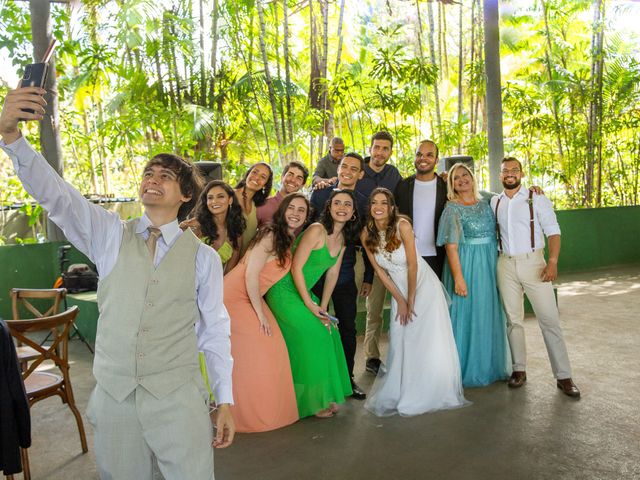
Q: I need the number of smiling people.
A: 12